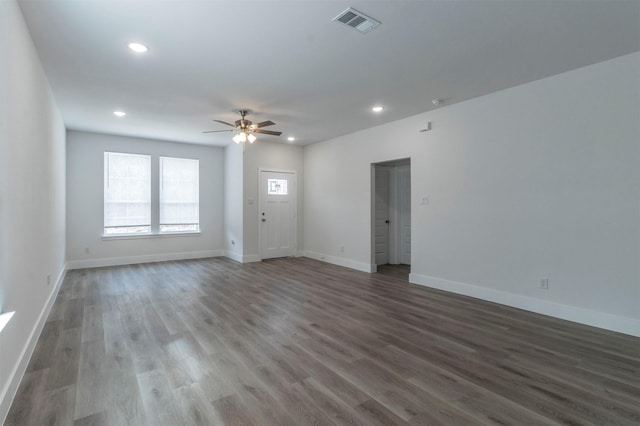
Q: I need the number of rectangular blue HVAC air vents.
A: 0